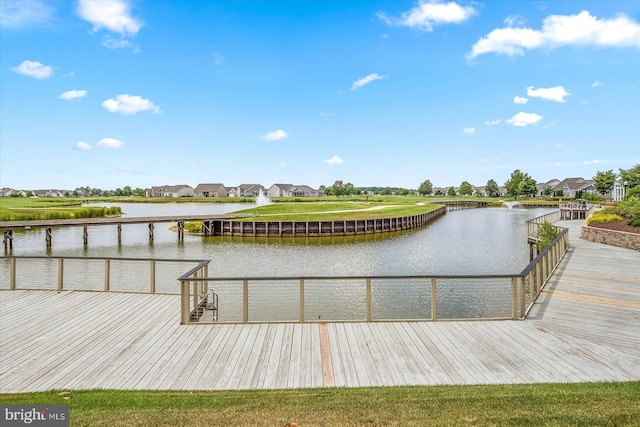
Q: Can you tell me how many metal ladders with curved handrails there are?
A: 1